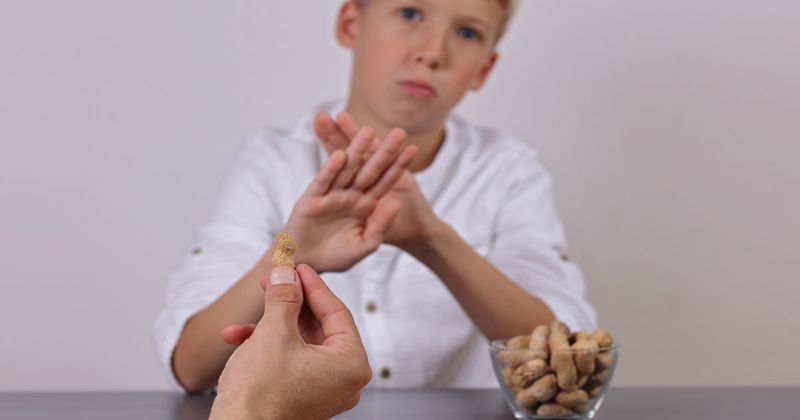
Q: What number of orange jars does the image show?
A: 0